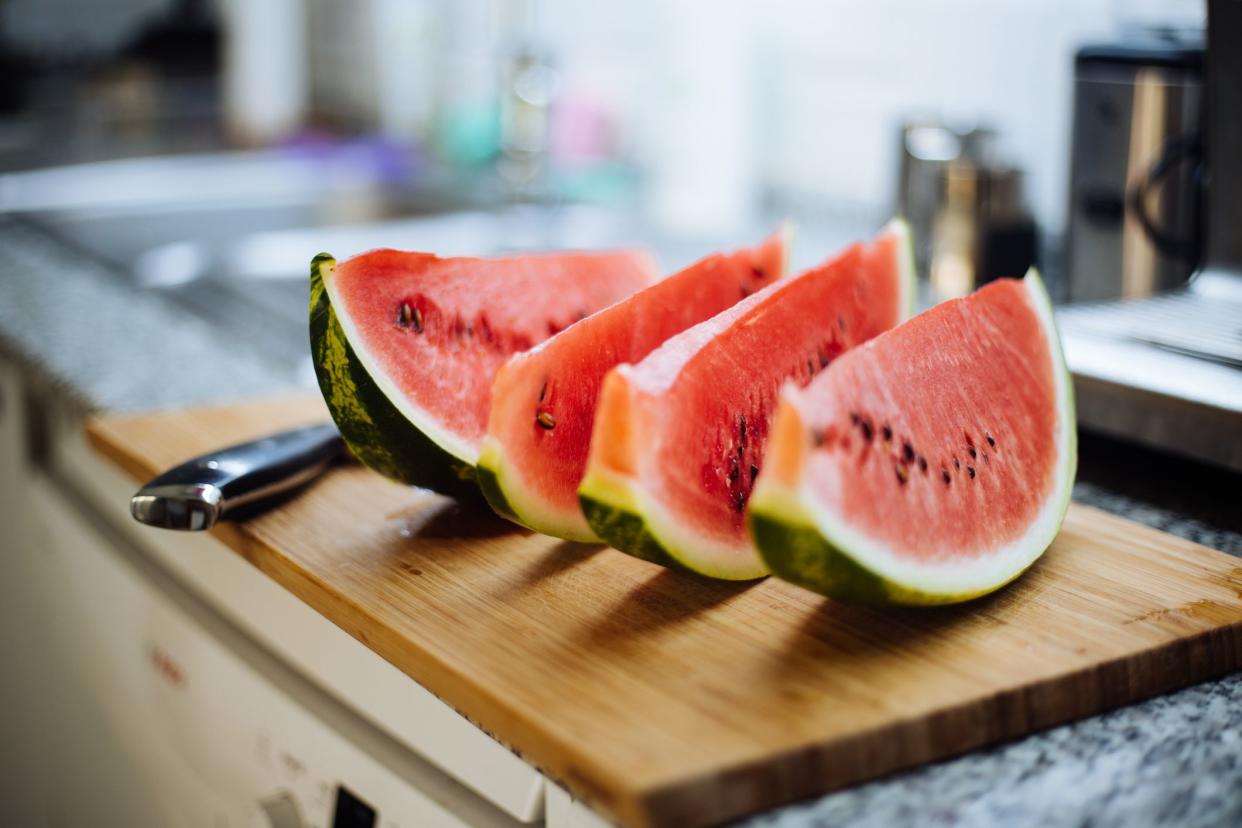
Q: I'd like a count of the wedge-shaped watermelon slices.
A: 4